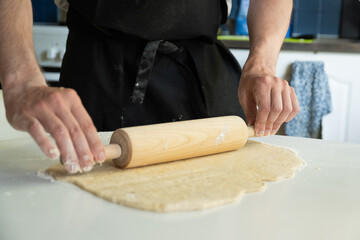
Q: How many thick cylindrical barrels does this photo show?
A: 1